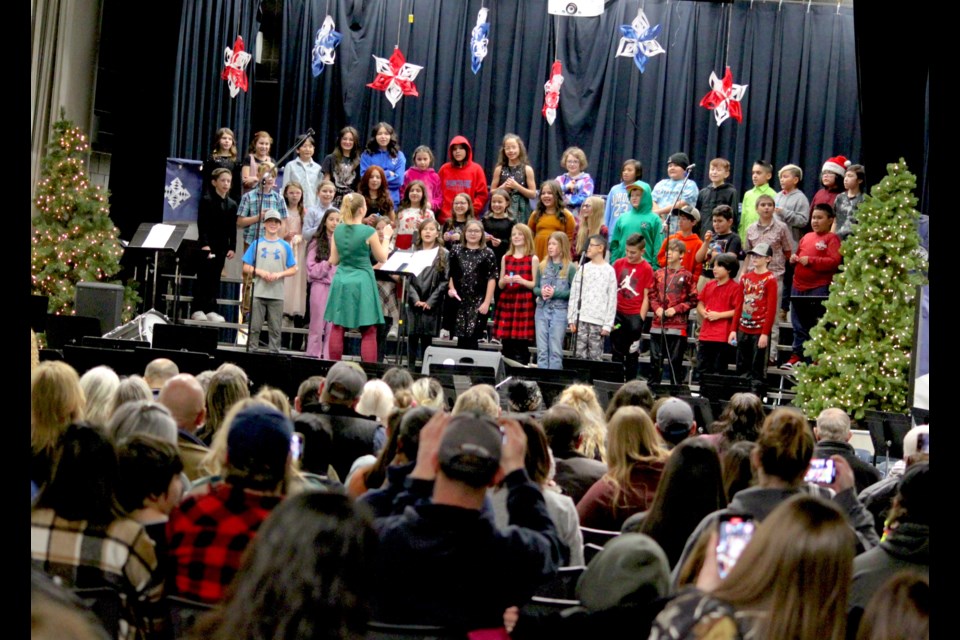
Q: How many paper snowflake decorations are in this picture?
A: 7